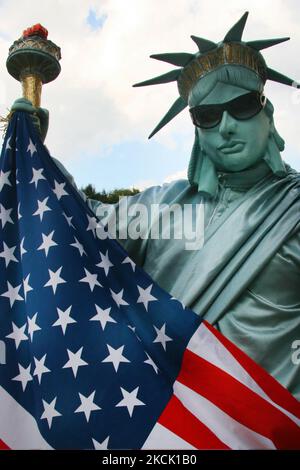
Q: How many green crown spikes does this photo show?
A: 7